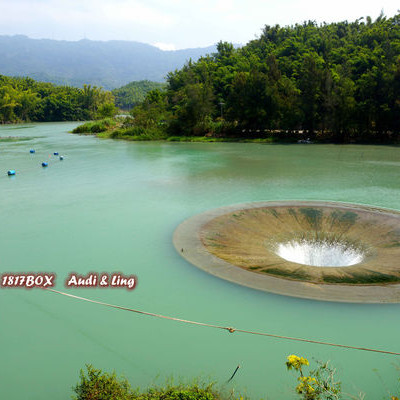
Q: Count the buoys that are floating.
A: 5